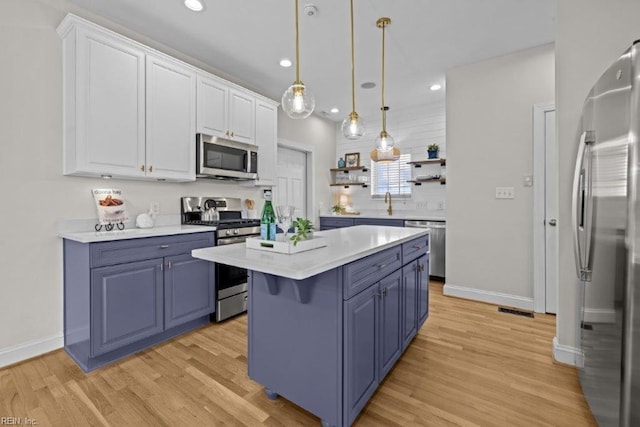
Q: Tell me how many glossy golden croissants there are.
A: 0